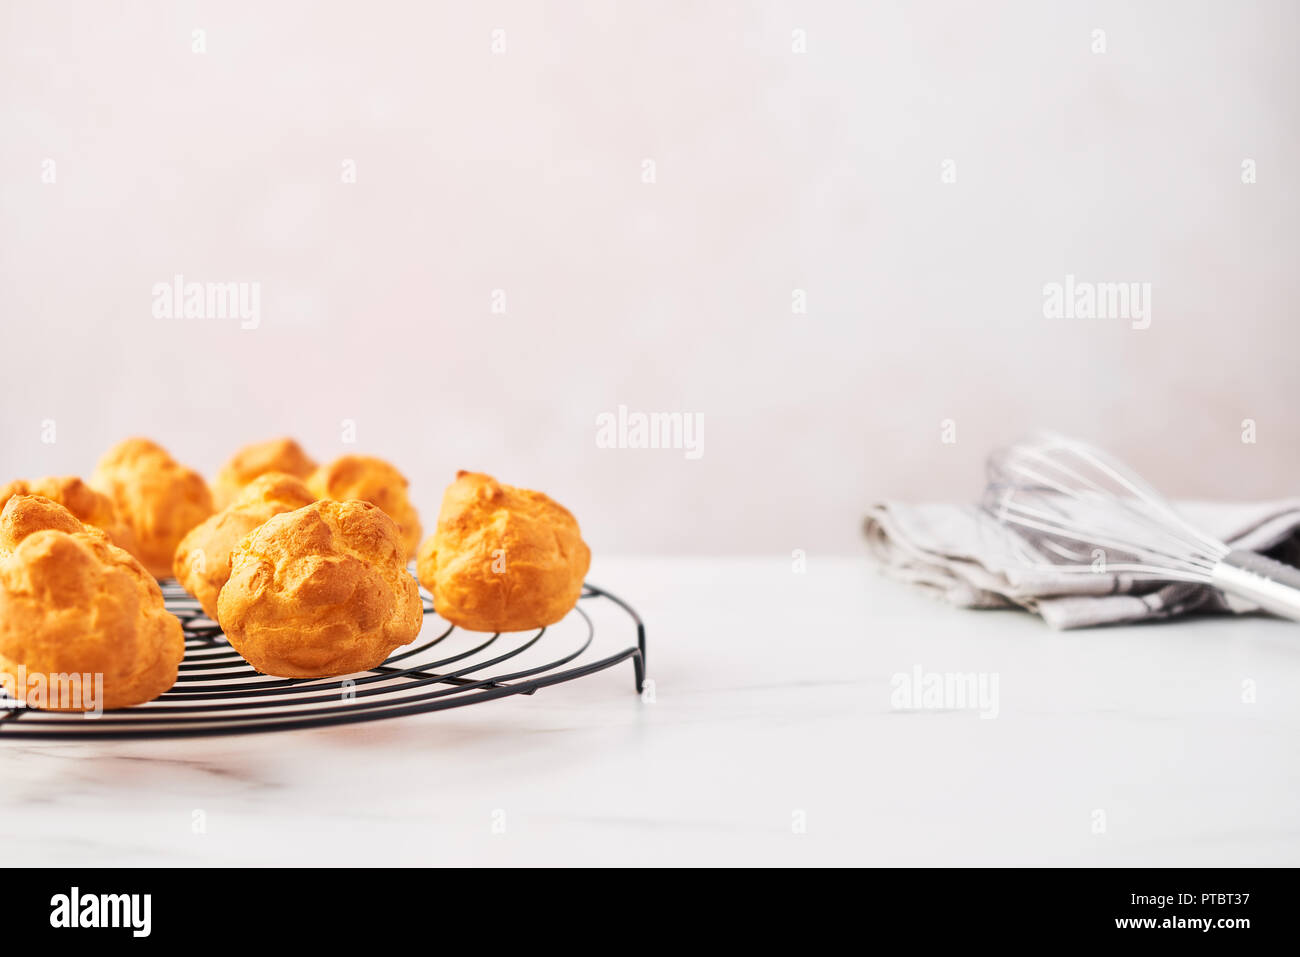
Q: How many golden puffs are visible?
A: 8